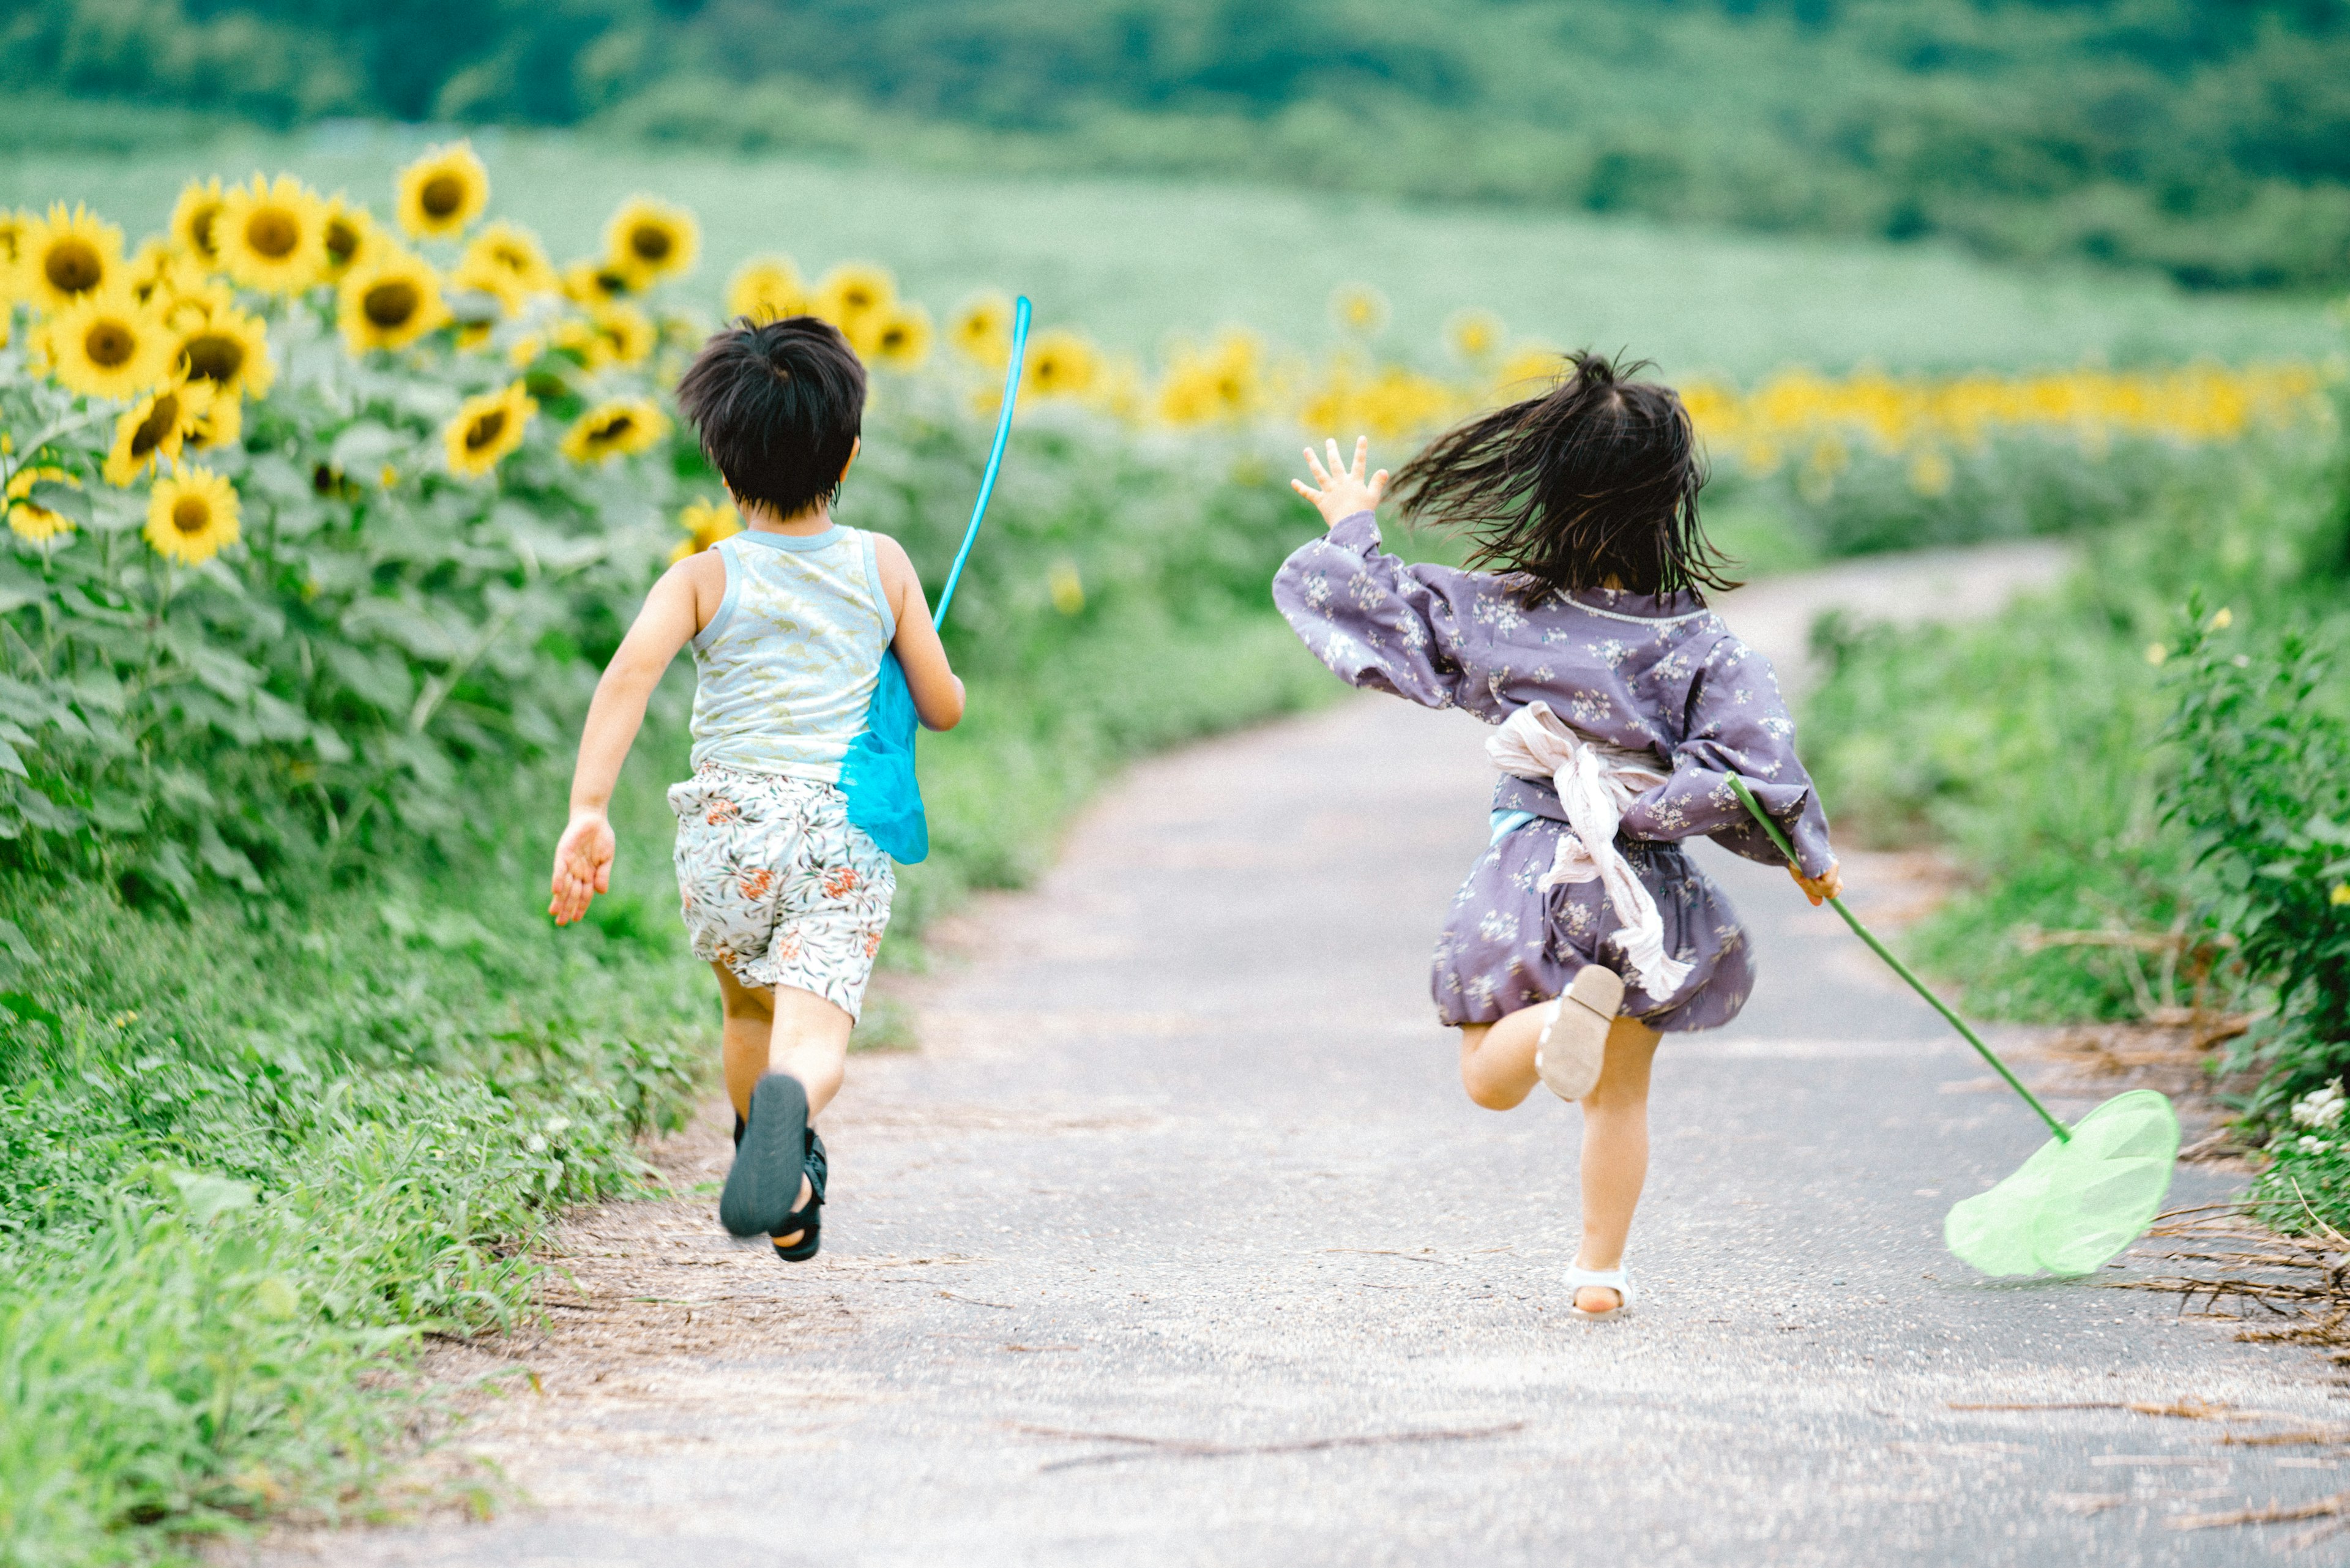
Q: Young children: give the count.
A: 2